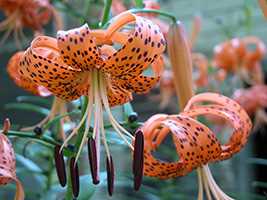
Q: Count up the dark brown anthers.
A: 5